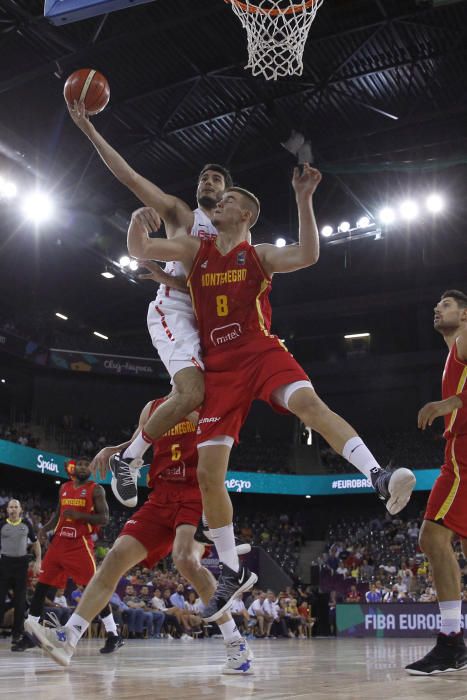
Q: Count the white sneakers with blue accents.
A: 2